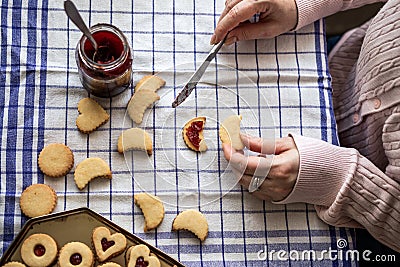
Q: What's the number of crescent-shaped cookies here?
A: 8